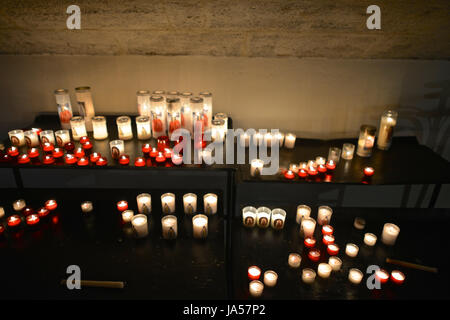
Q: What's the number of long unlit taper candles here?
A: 2